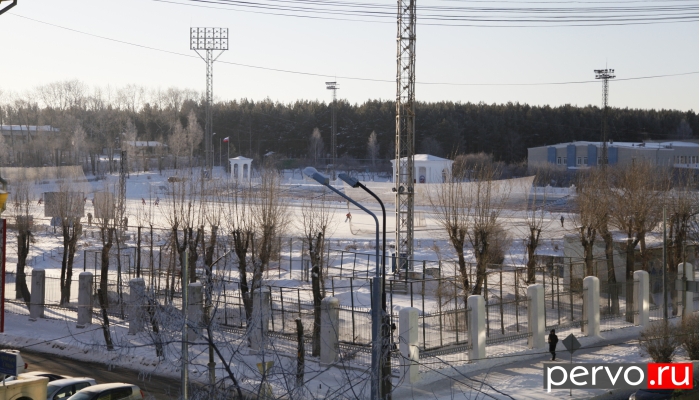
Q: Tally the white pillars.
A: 12